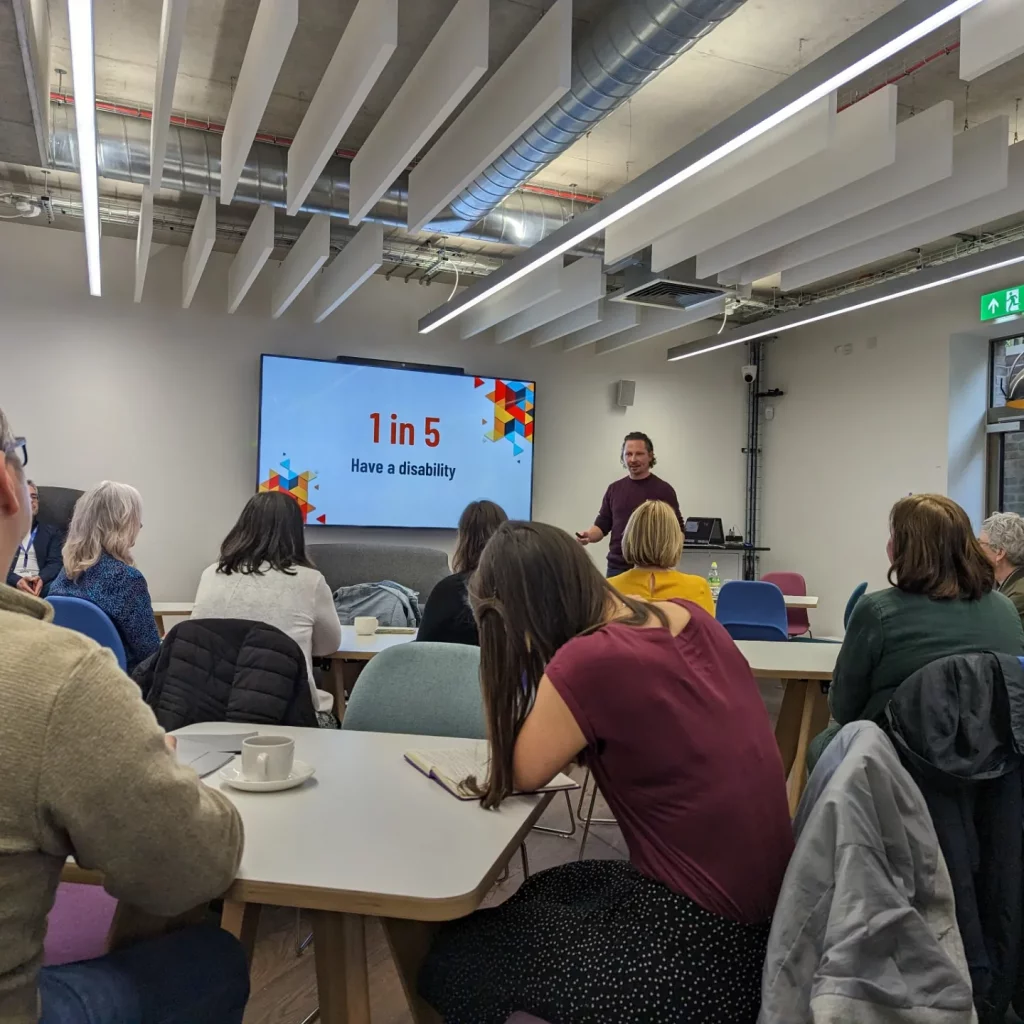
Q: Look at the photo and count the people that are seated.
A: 9